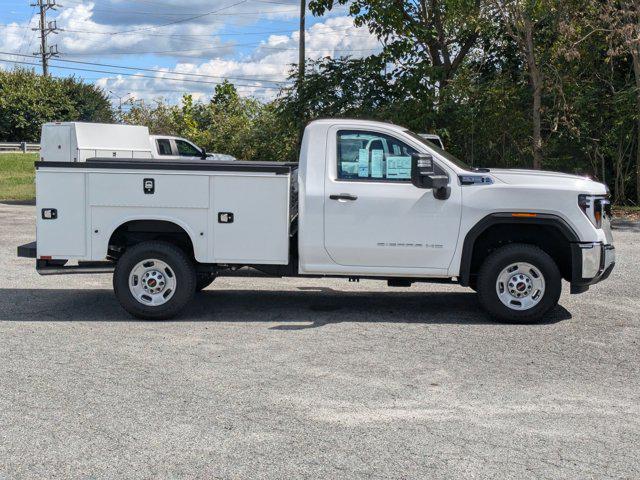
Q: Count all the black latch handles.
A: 3